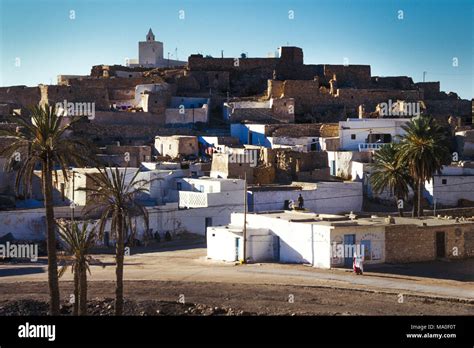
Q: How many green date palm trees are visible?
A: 5